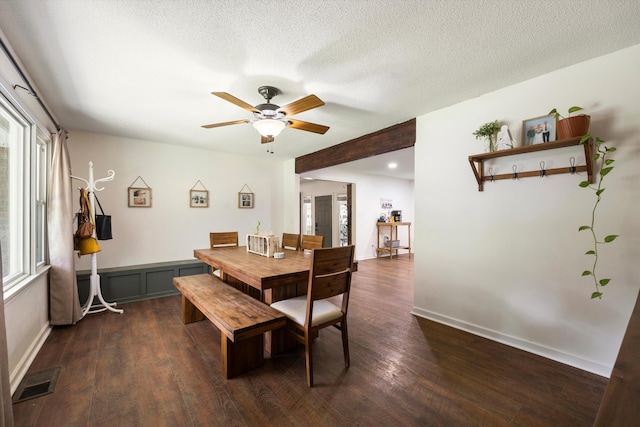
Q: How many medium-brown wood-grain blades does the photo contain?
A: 5